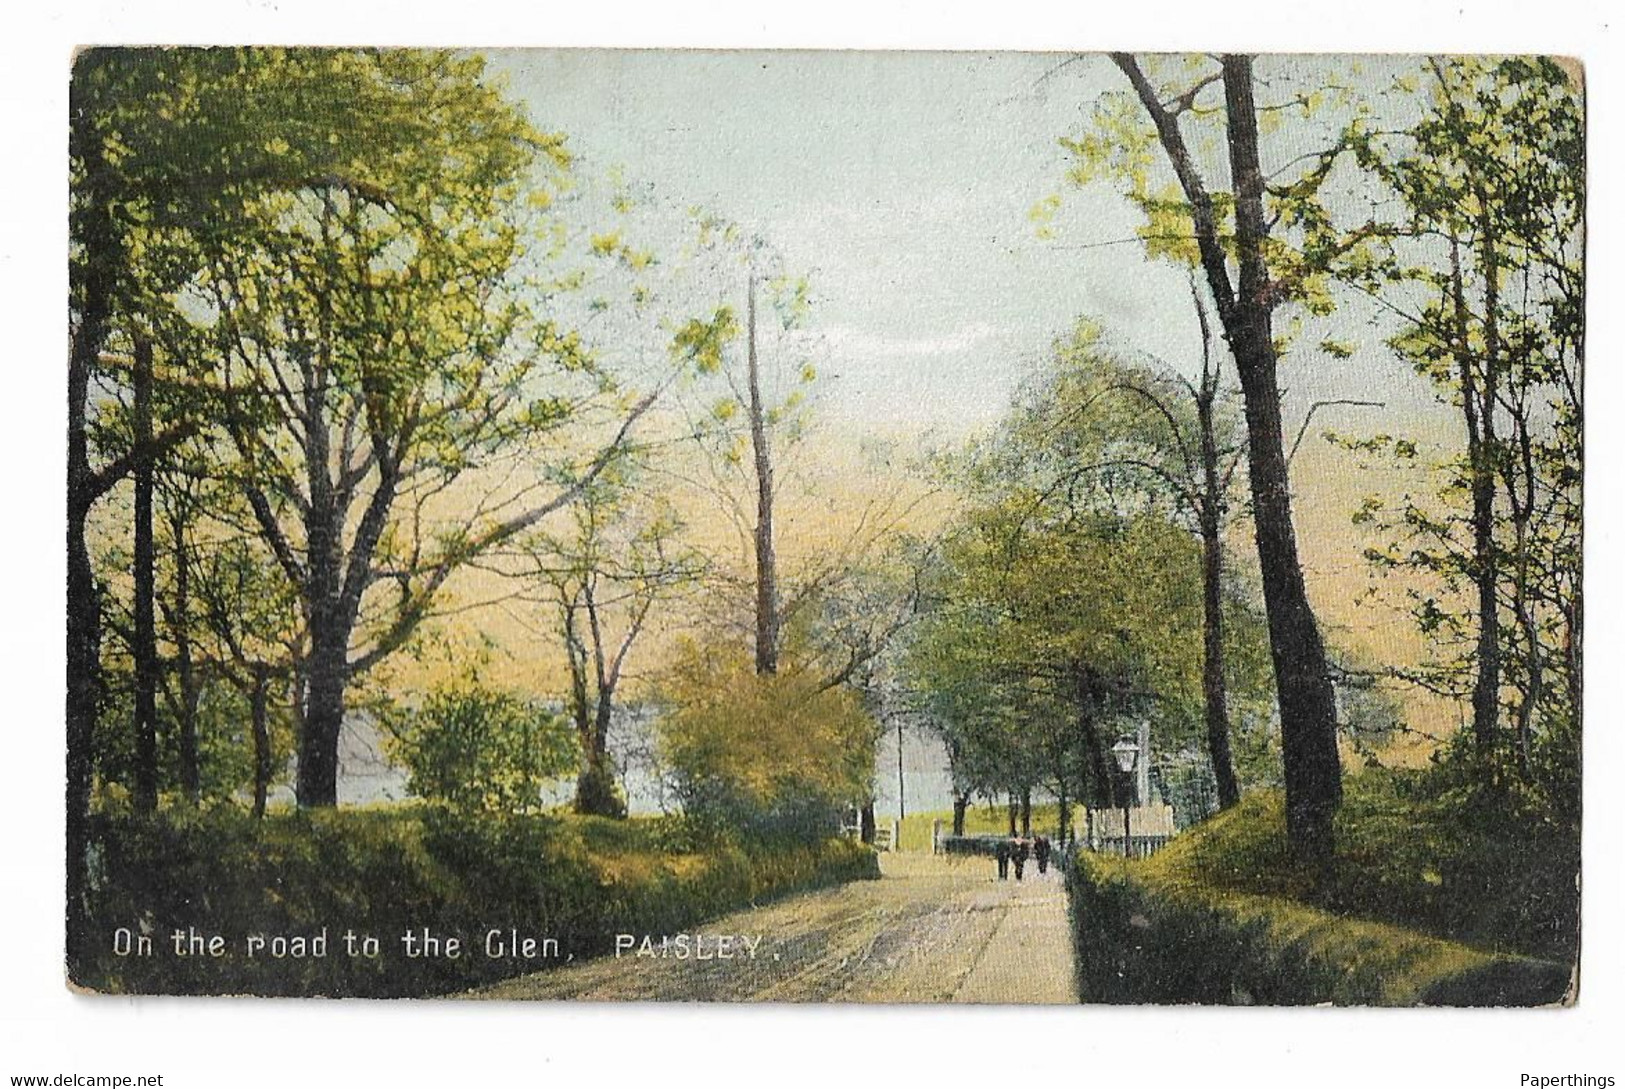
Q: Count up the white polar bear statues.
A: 0